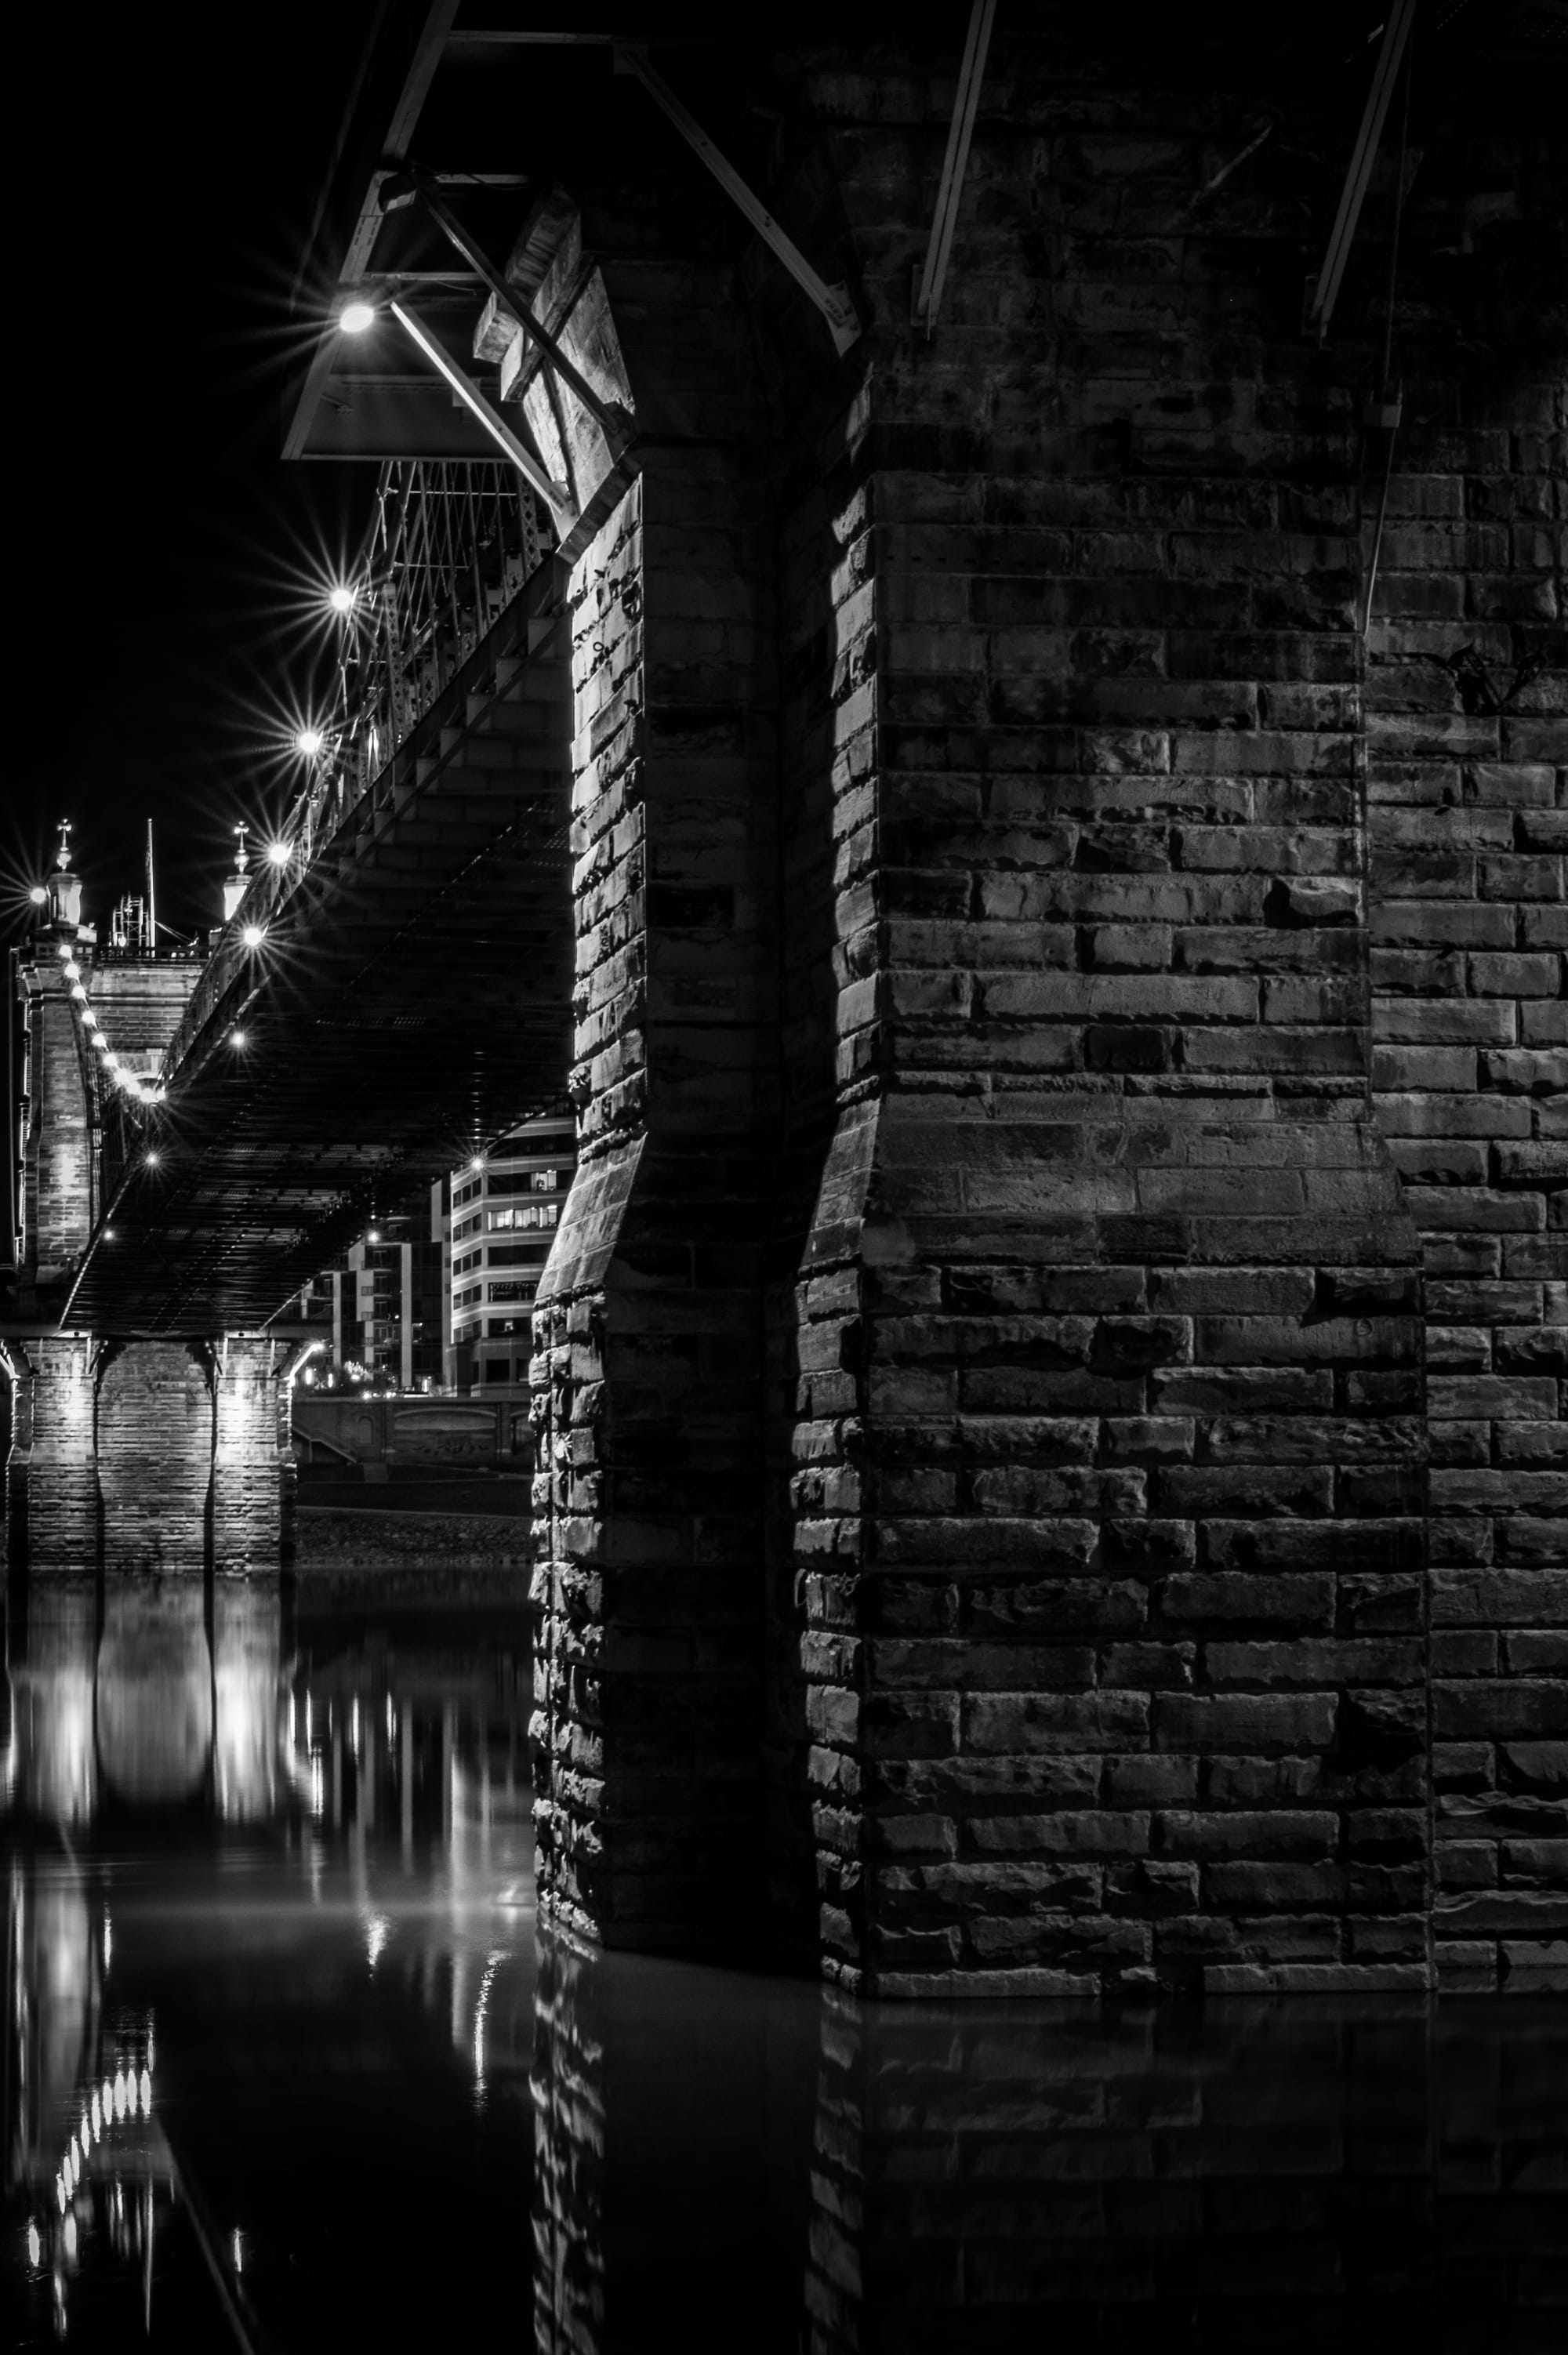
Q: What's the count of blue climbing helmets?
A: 0